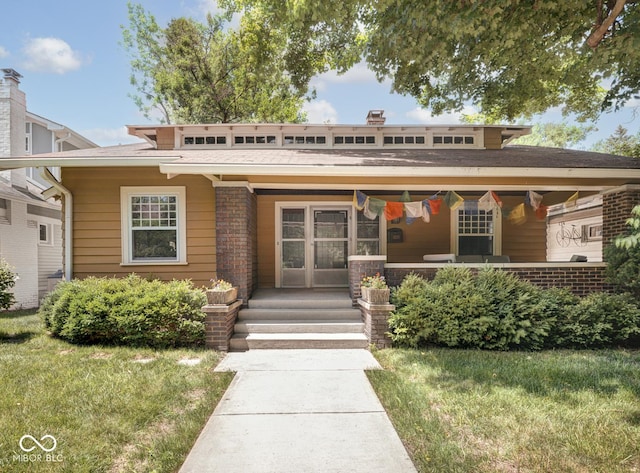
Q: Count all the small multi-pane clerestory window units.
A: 6